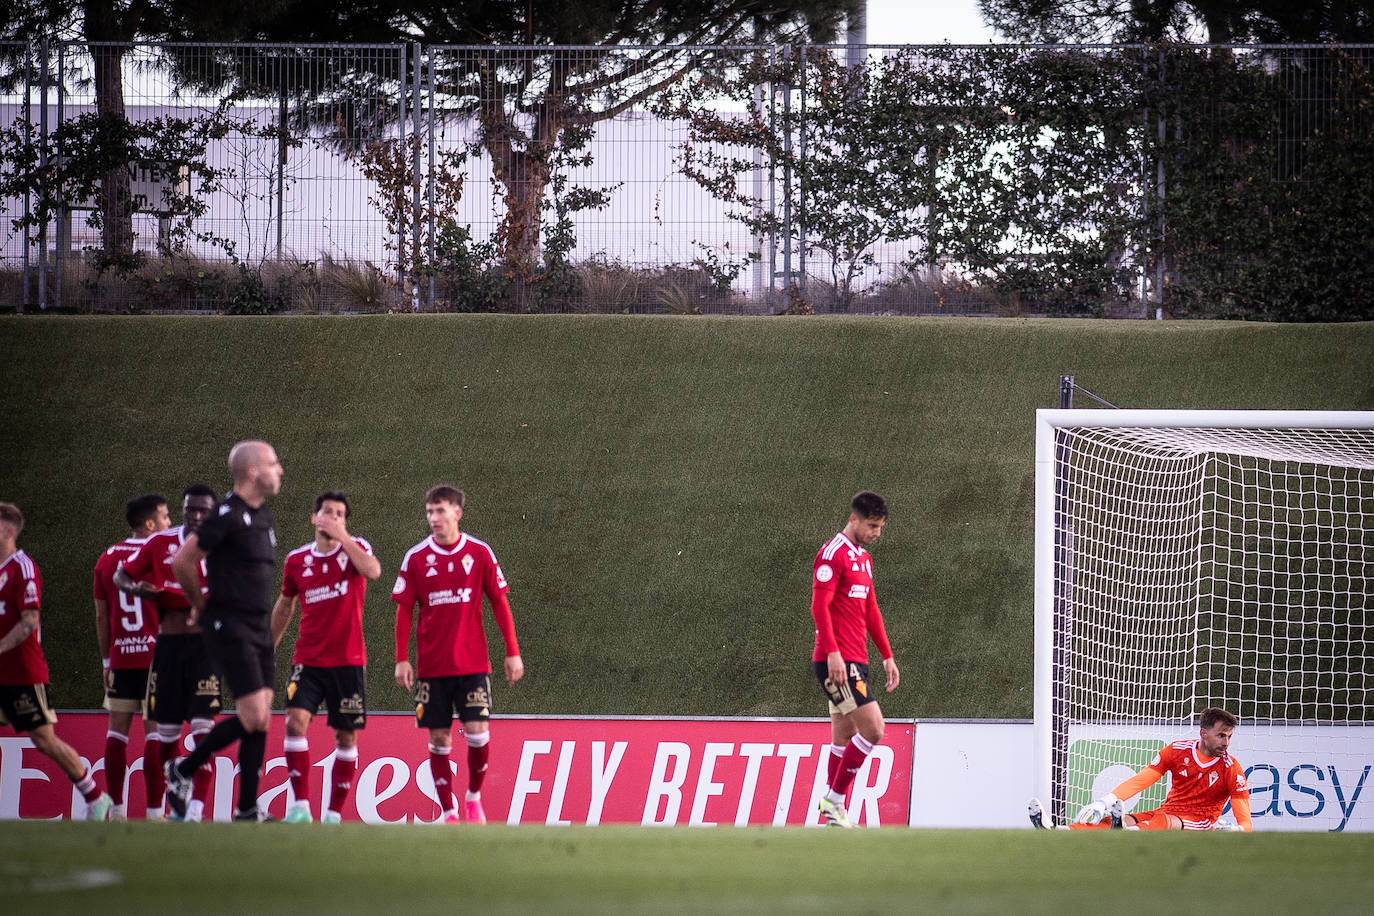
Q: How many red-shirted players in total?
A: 6